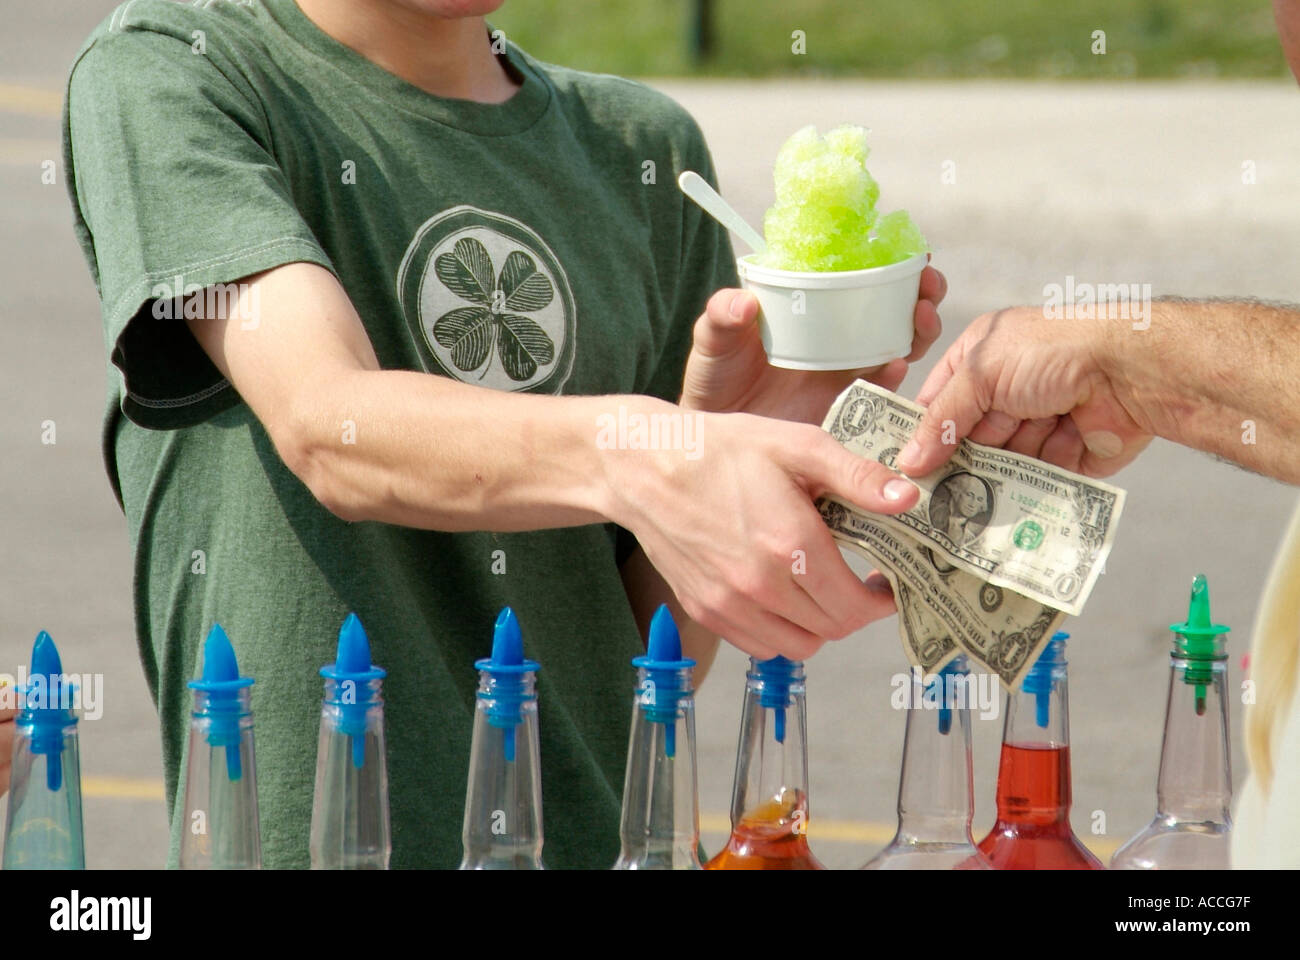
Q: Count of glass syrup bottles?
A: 9